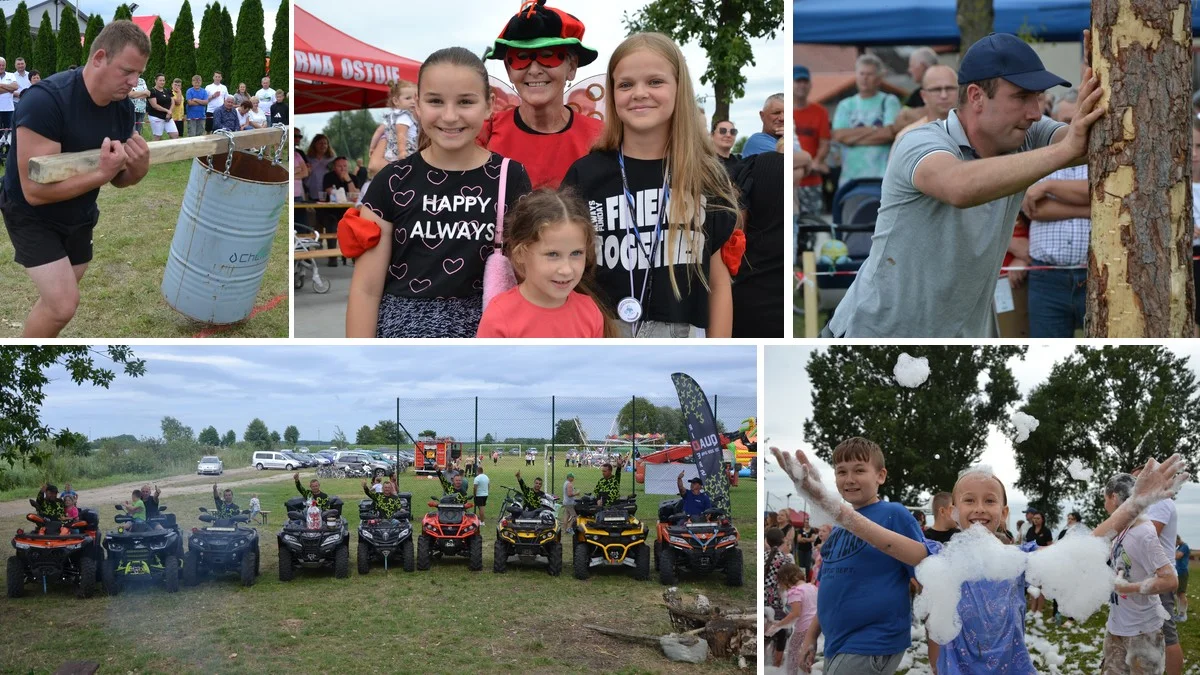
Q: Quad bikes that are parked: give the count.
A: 9